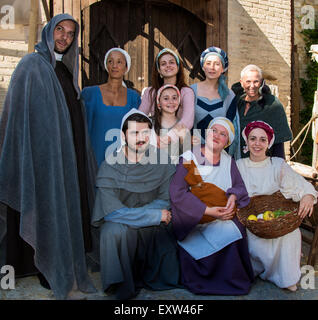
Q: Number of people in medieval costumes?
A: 9